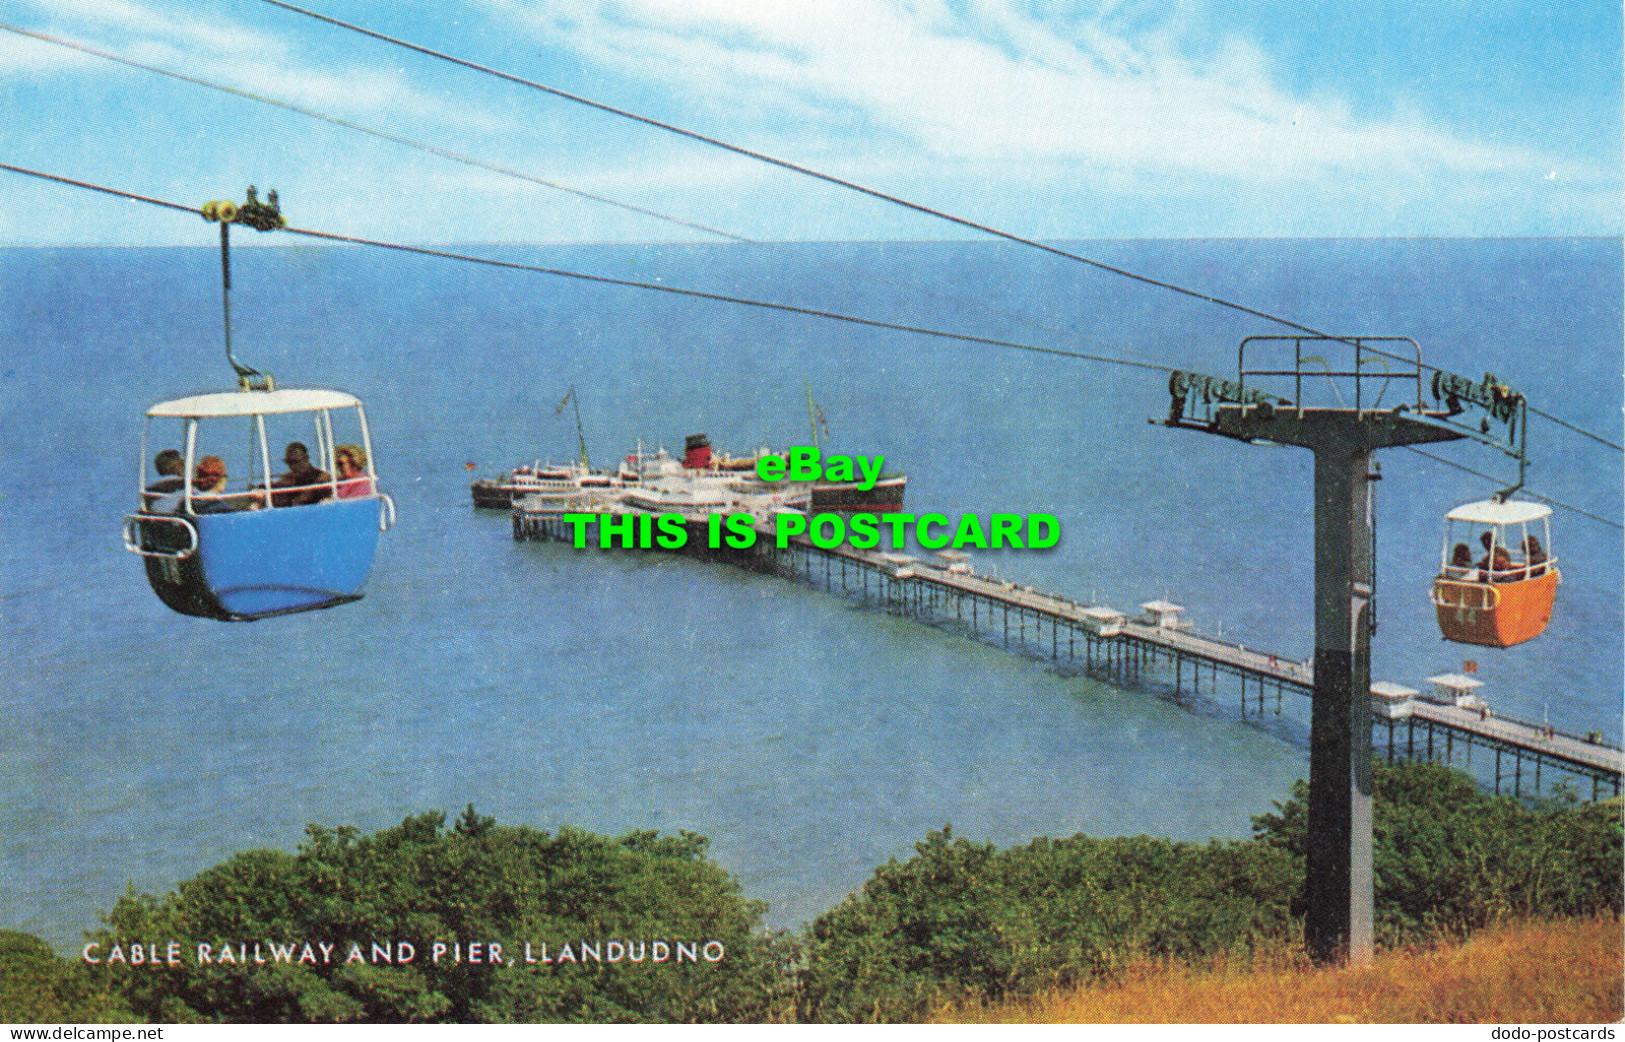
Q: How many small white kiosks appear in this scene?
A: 6